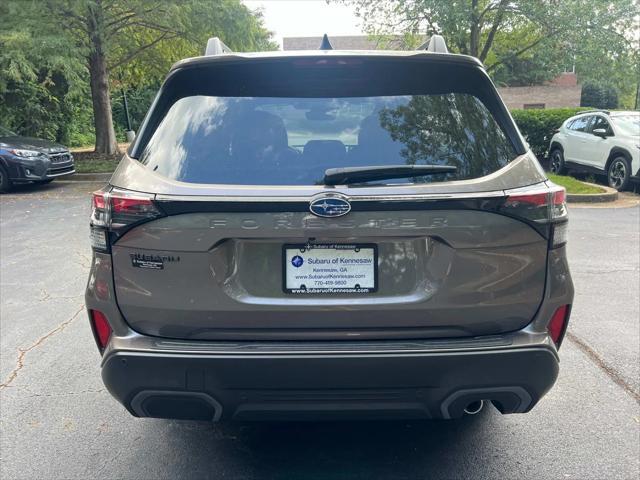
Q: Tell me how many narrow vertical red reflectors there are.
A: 2